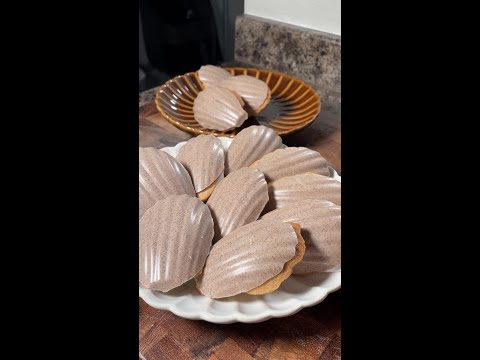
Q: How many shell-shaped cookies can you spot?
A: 12